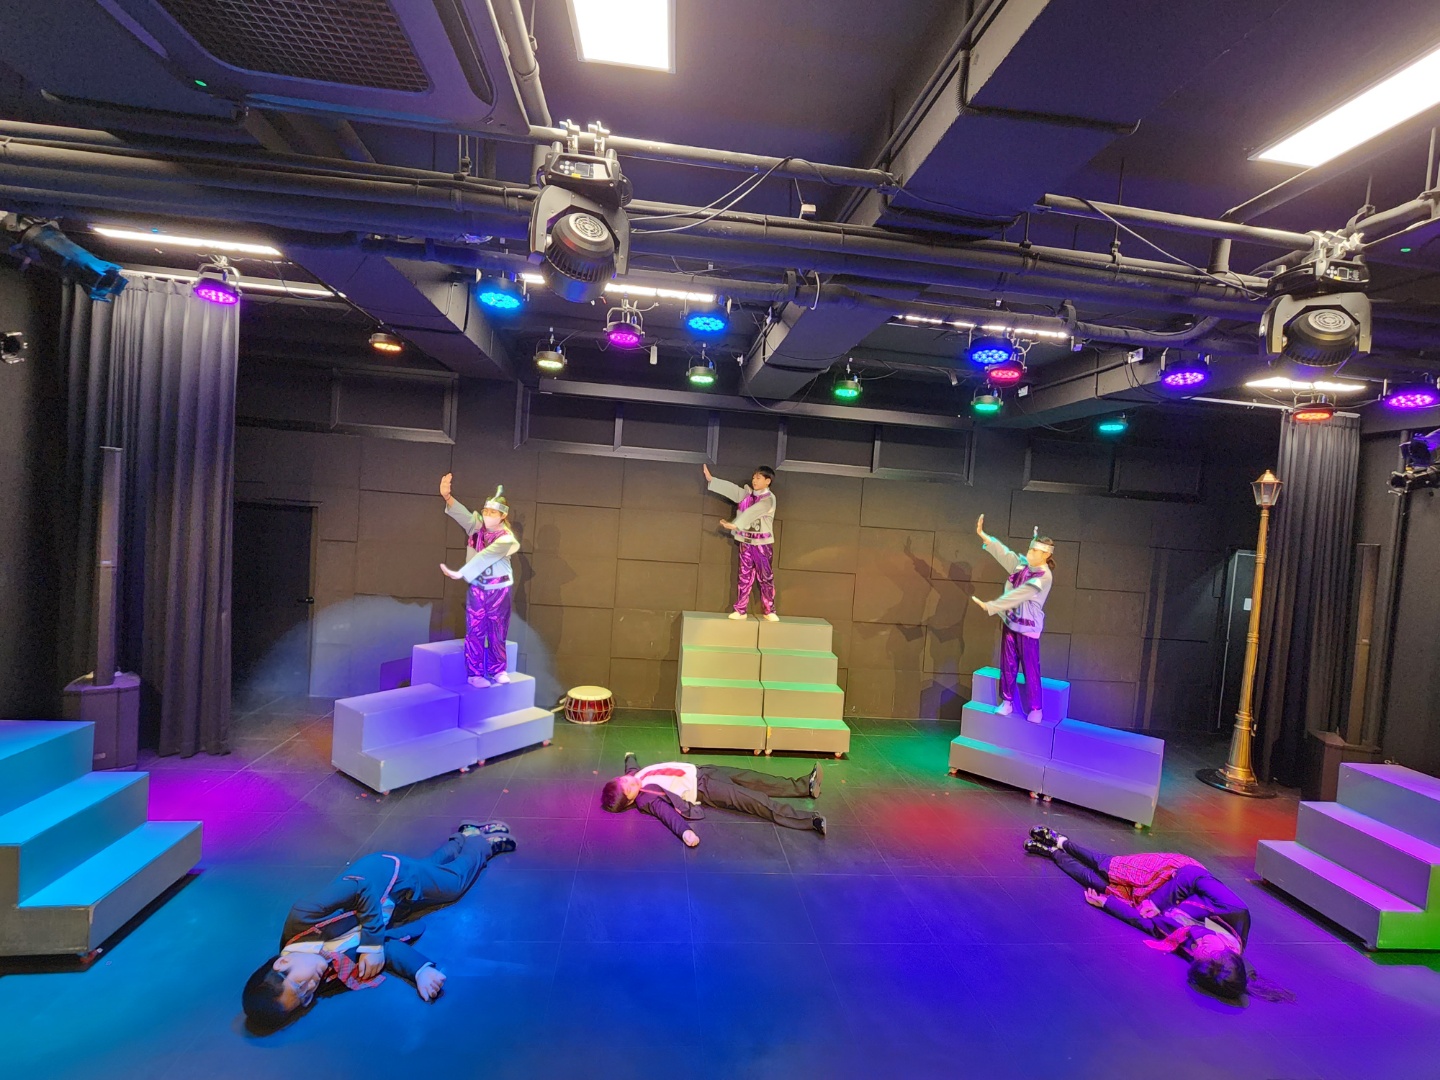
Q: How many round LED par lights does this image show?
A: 15